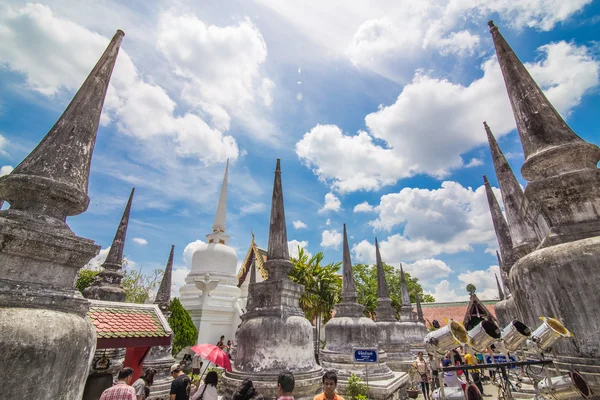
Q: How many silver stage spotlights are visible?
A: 6